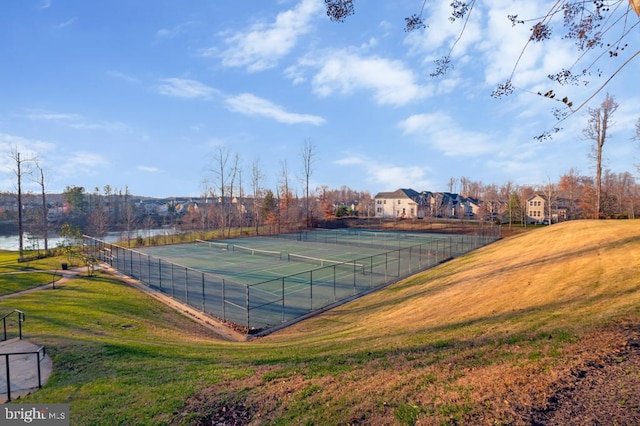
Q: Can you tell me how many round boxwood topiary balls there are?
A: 0